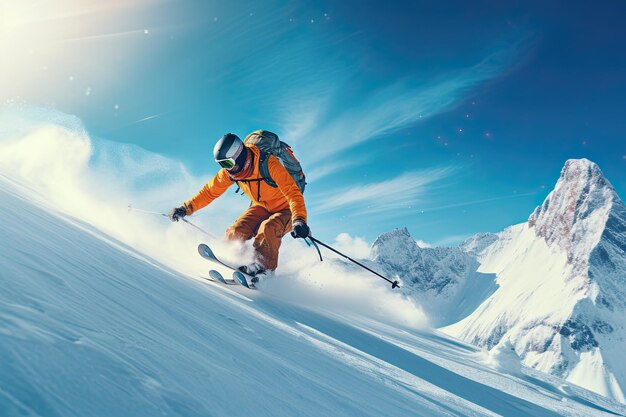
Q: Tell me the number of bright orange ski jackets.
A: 1